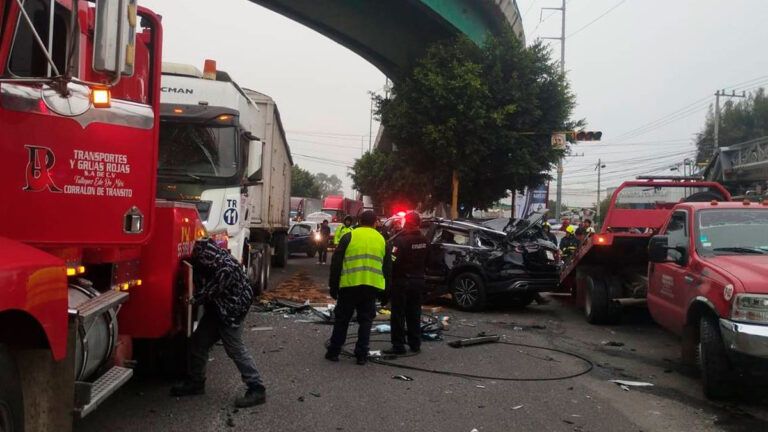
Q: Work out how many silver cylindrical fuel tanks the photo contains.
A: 1